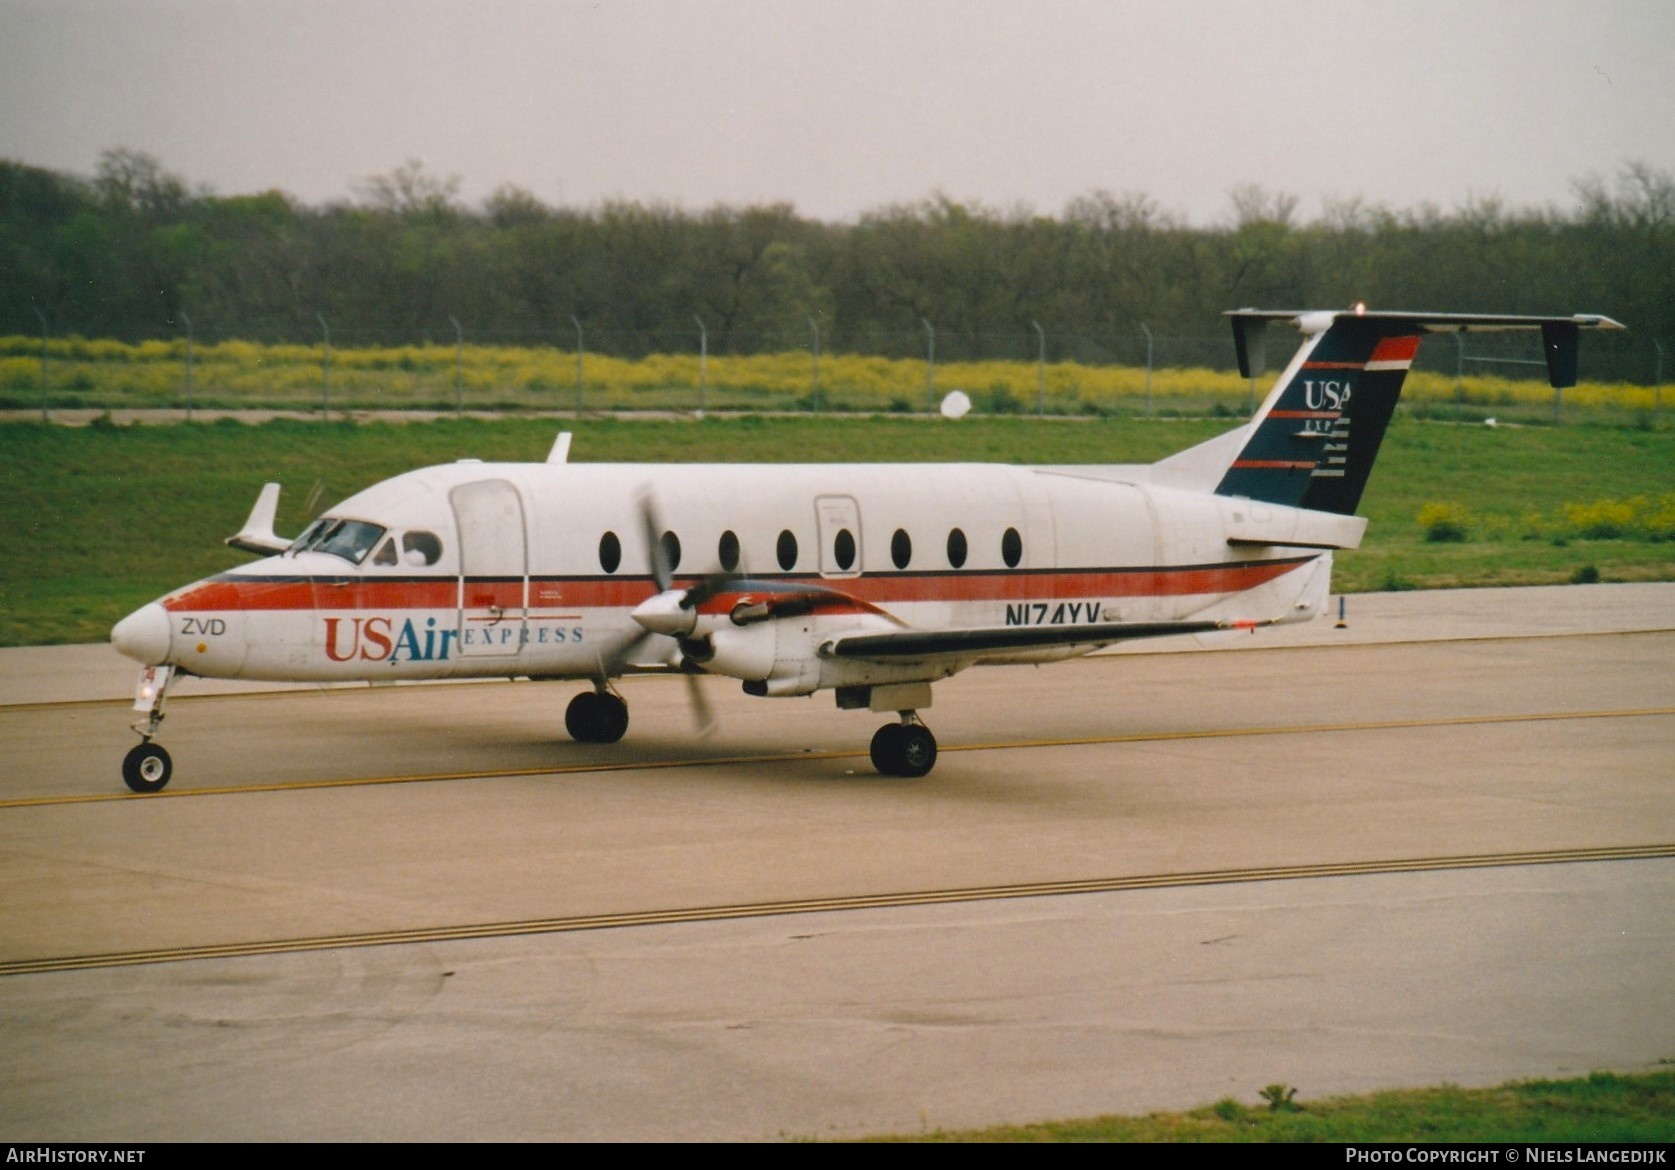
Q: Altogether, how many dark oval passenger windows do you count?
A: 8